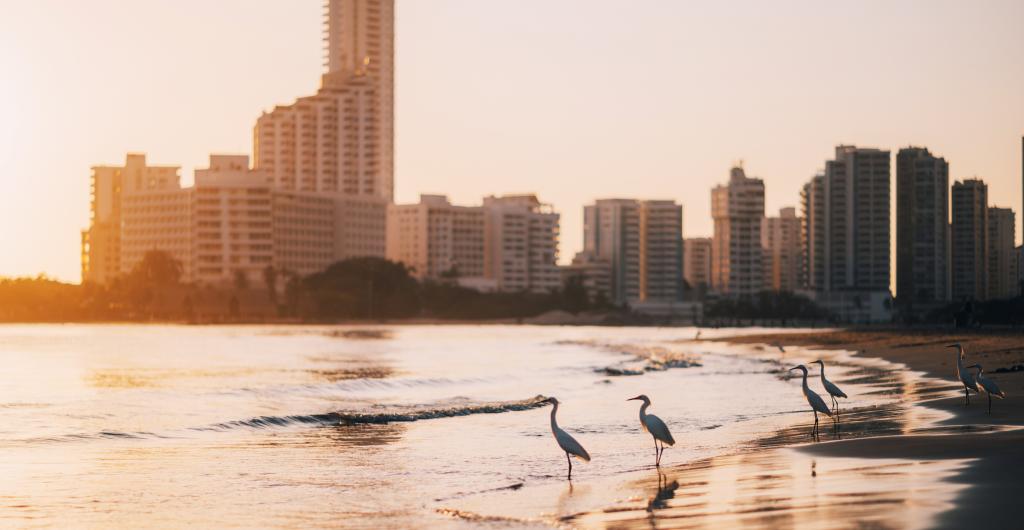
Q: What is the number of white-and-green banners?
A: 0